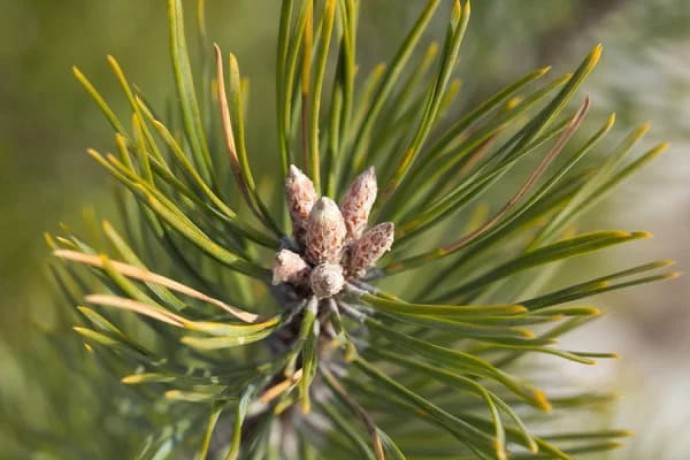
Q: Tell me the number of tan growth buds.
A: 6